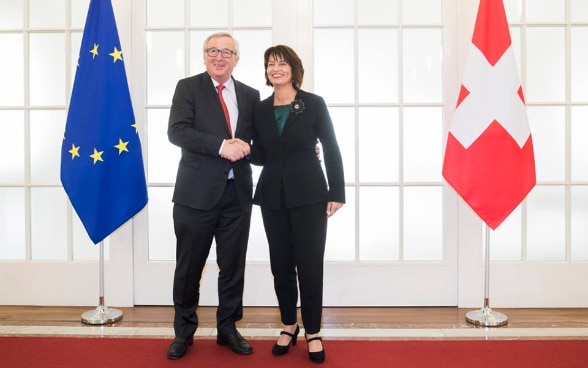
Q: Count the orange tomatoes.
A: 0